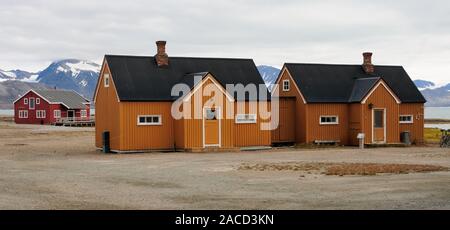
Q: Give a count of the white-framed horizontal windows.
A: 4